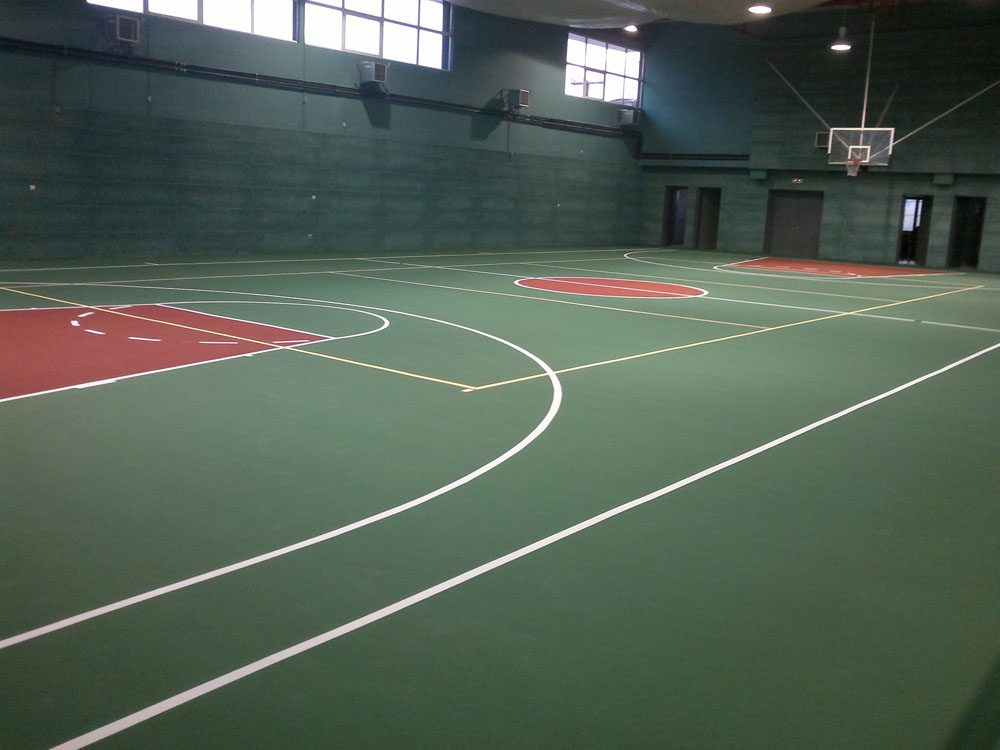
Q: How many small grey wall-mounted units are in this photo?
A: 4